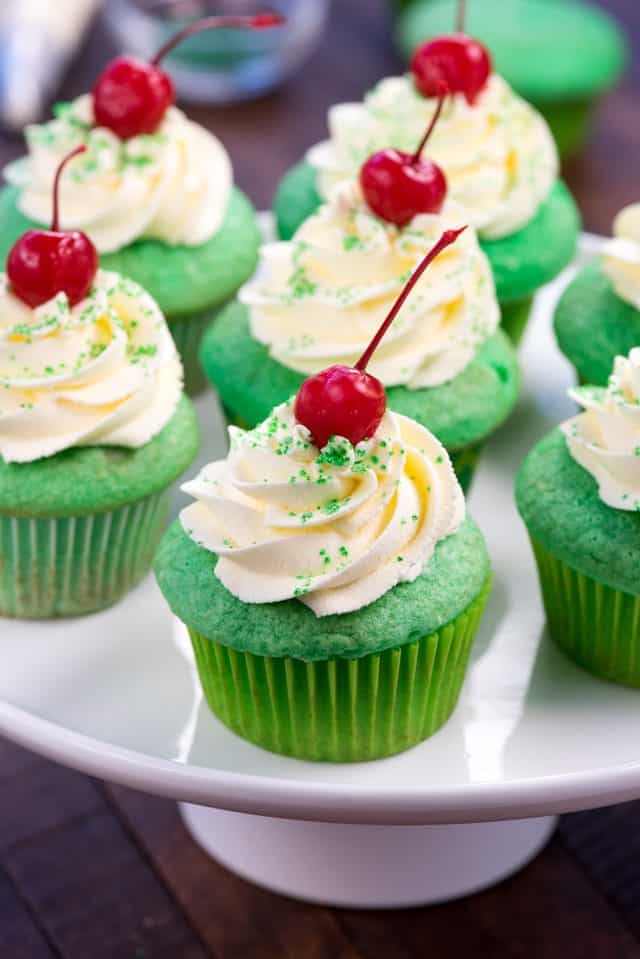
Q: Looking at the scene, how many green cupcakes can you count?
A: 8